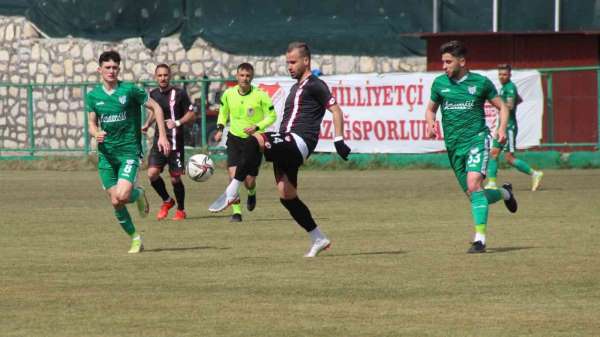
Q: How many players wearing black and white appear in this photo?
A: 2